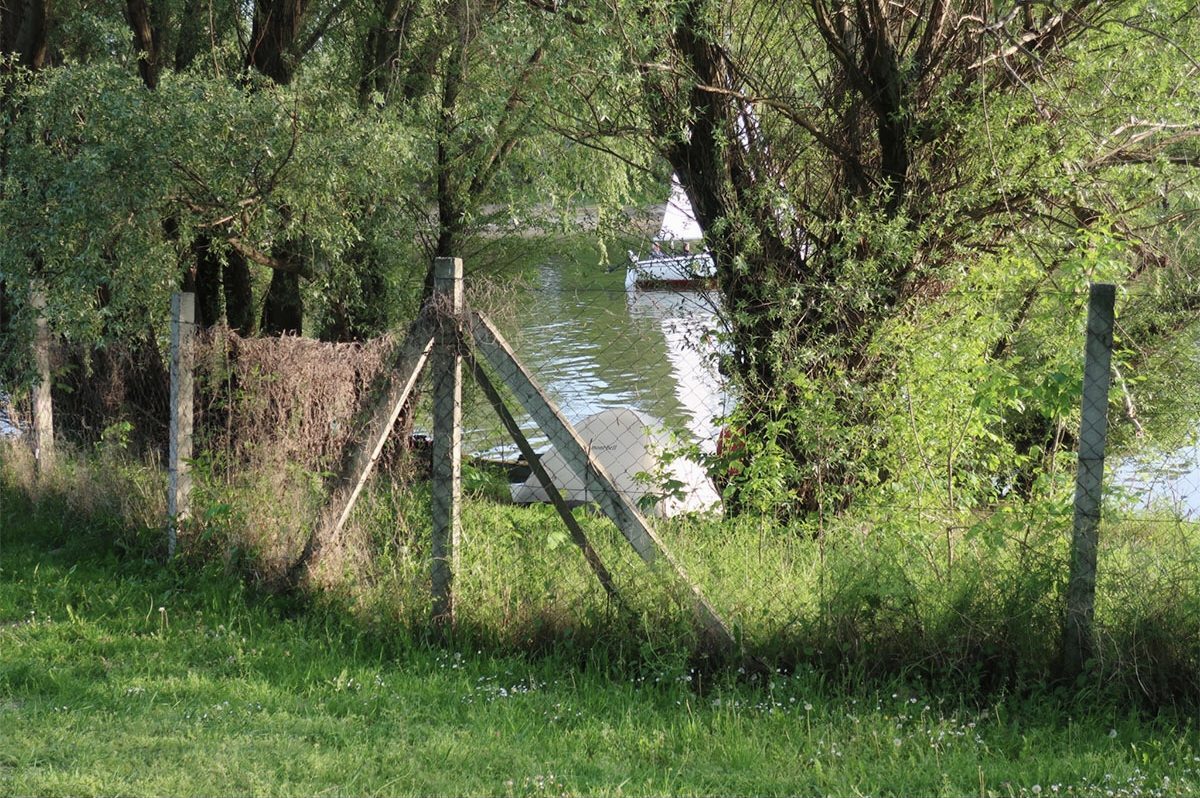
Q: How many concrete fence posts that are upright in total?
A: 4